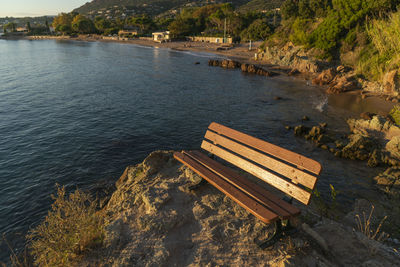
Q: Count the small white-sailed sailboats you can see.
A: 0